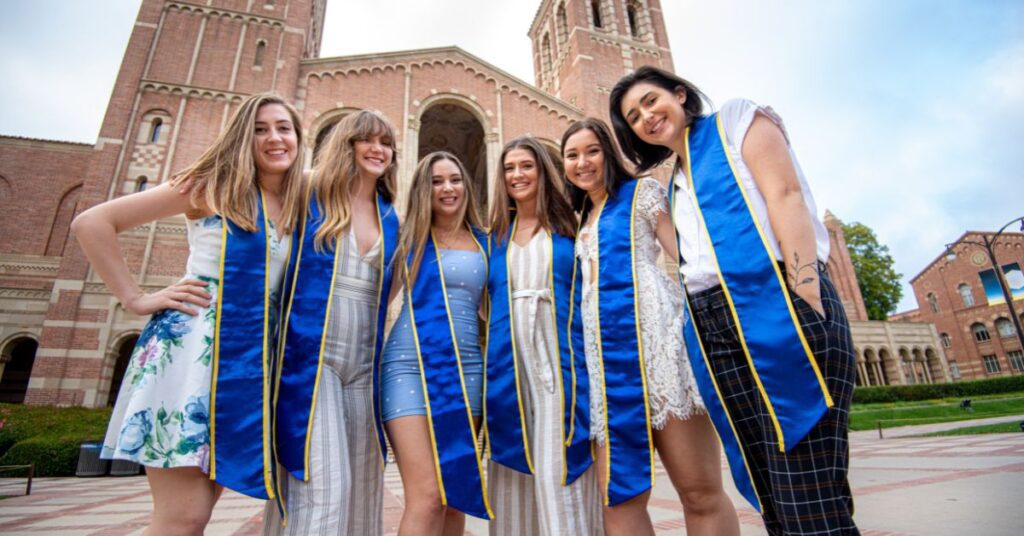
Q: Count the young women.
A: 6